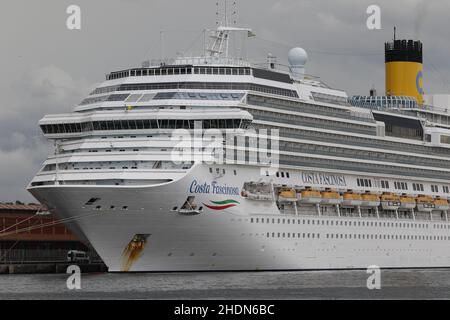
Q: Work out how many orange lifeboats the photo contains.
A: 9